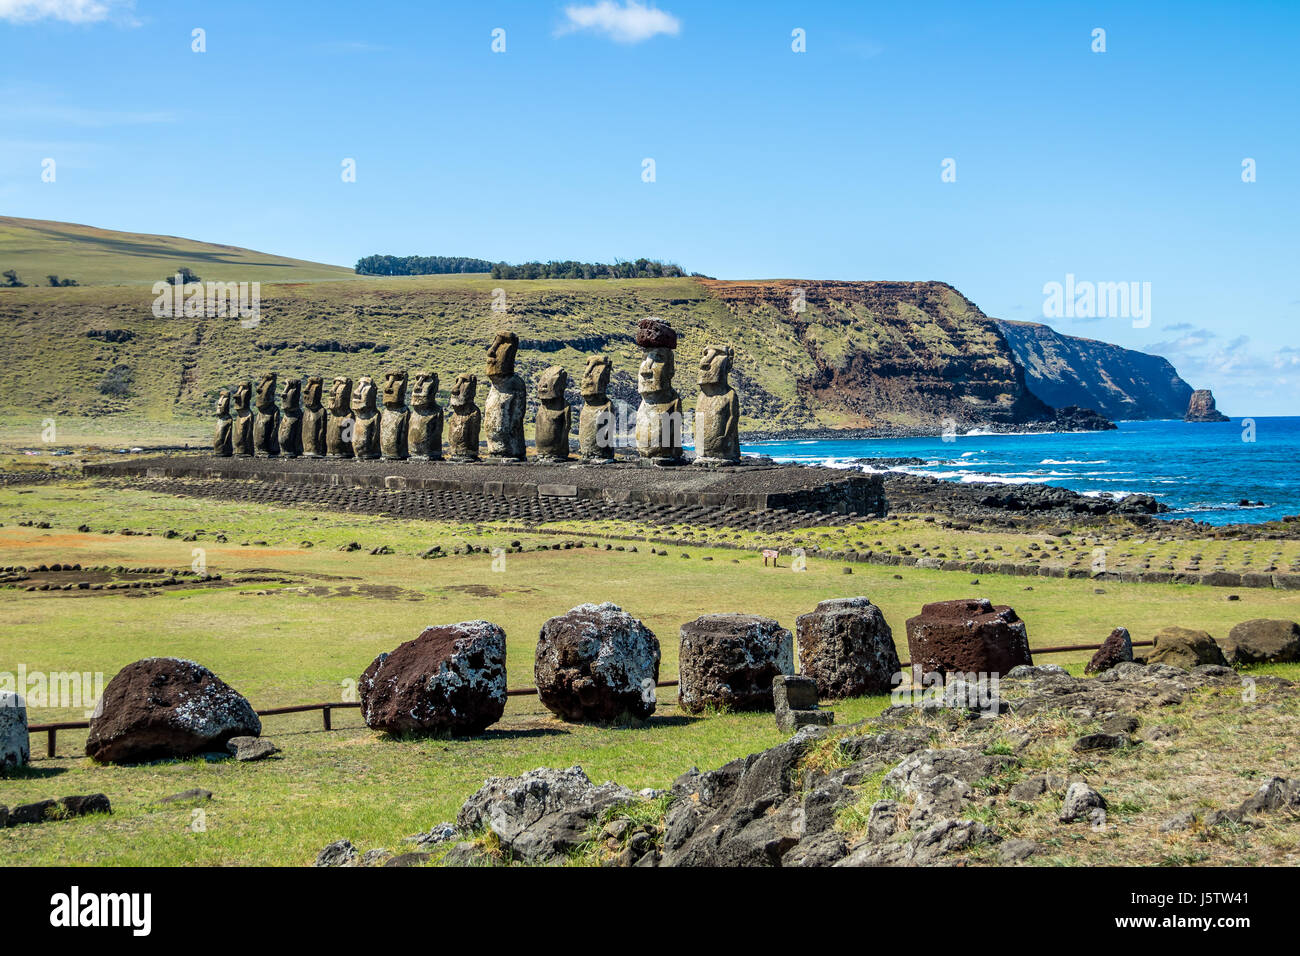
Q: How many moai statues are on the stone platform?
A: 15